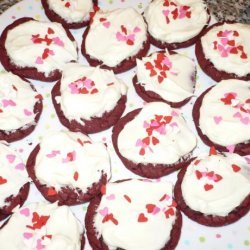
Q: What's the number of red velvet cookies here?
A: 15